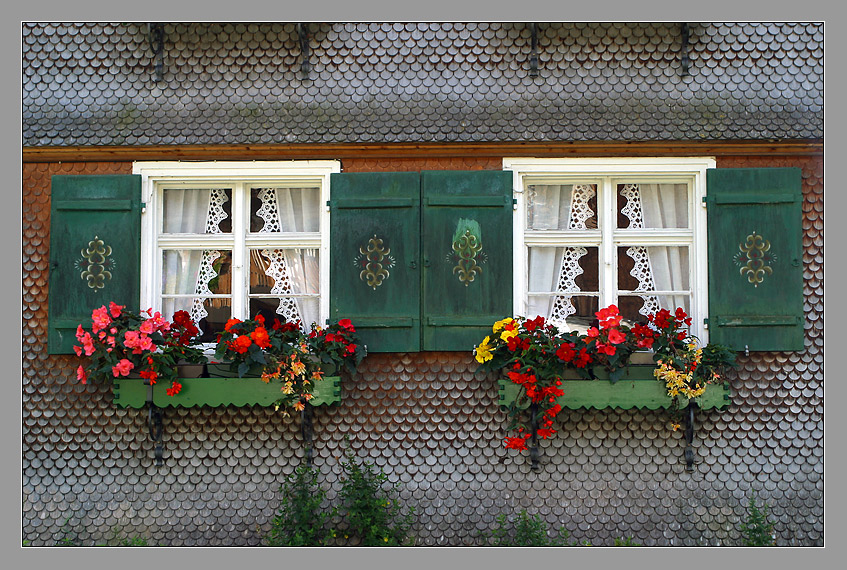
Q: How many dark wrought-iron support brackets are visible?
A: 8